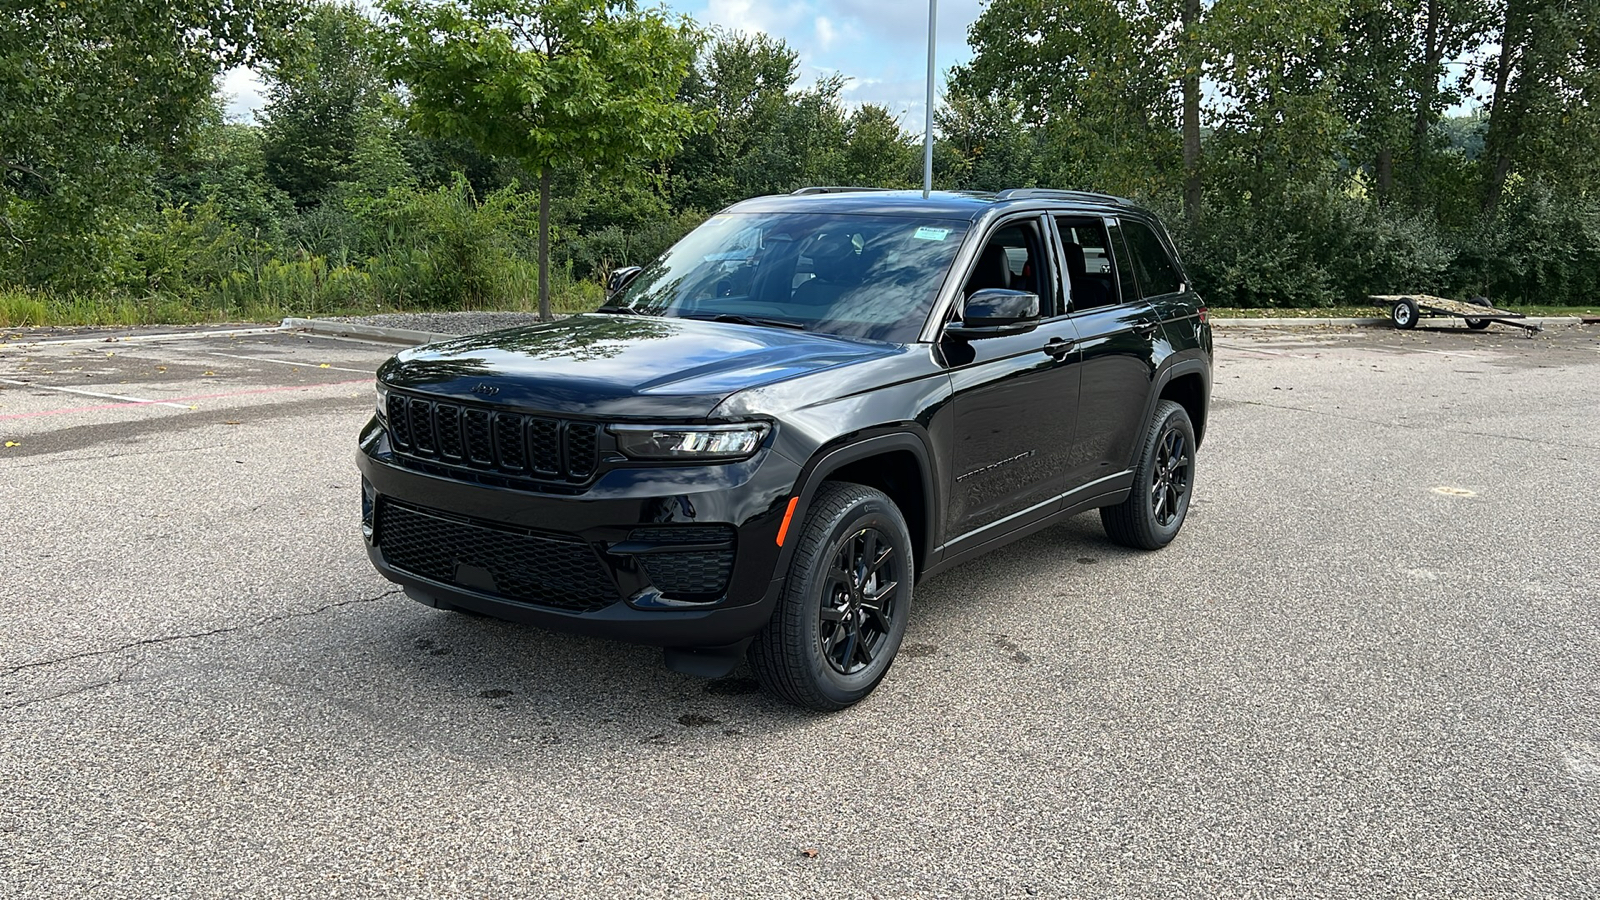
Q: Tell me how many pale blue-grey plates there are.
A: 0